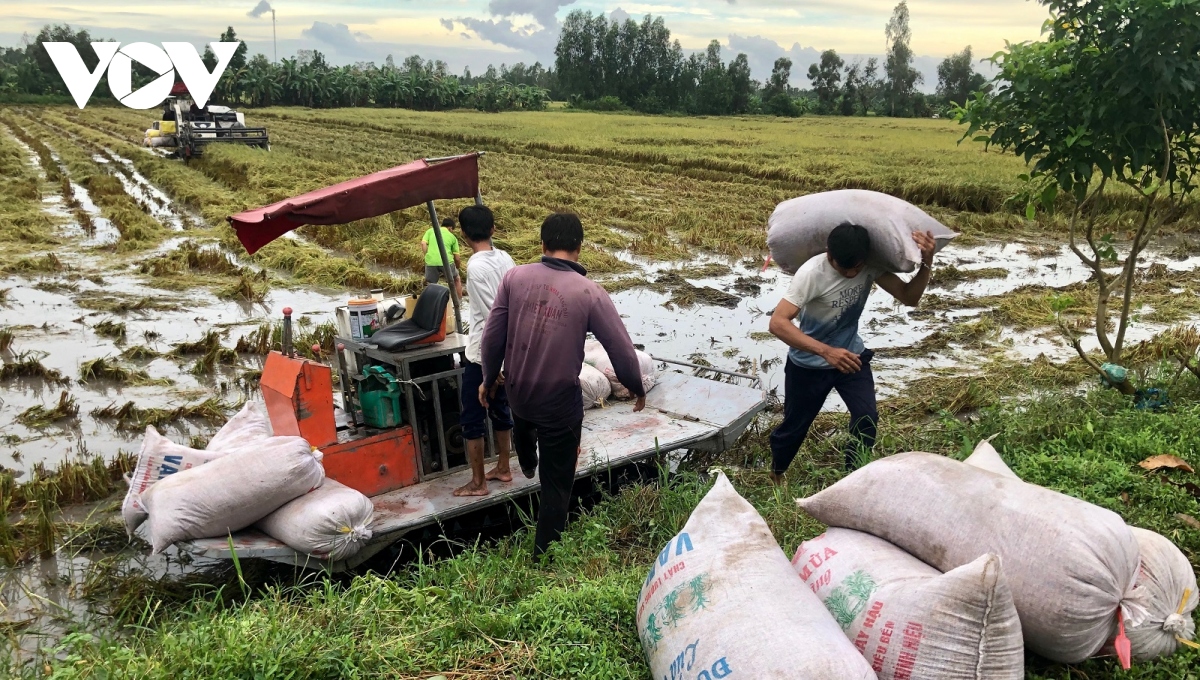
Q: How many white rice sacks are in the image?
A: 11